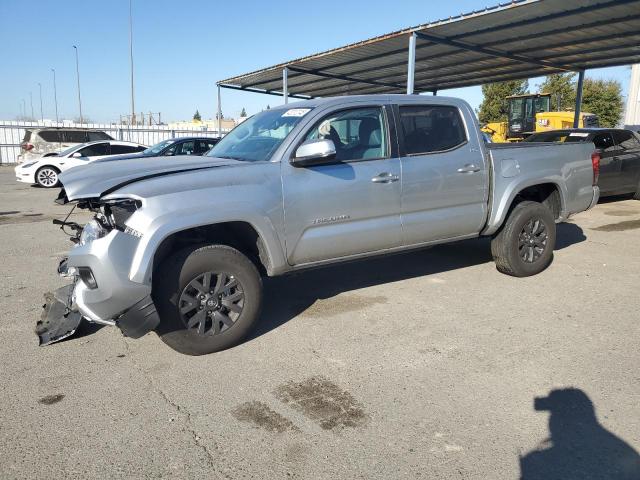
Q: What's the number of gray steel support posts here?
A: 4